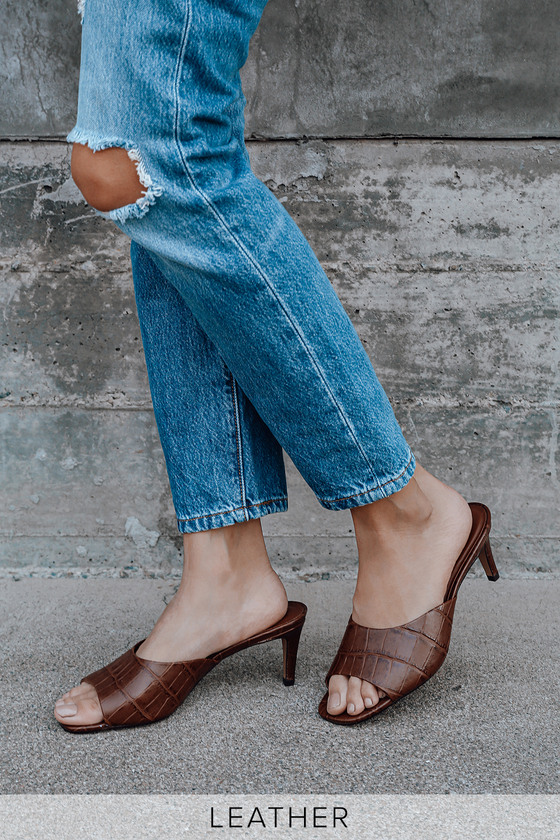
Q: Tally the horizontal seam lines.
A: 2